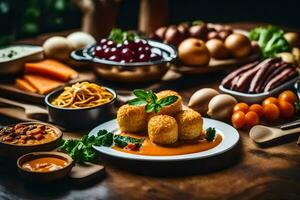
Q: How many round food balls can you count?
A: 4